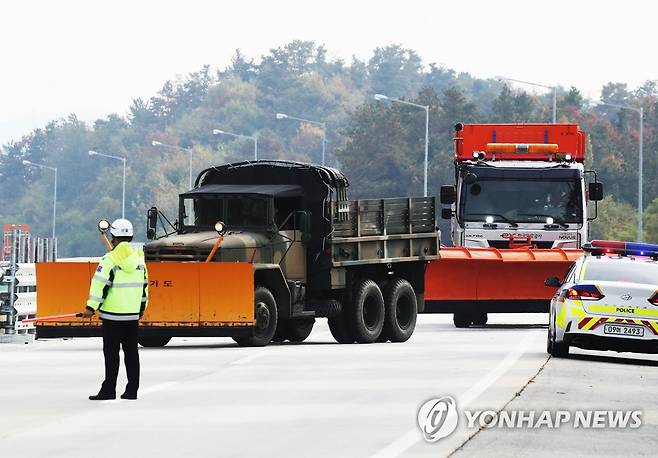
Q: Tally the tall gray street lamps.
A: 8